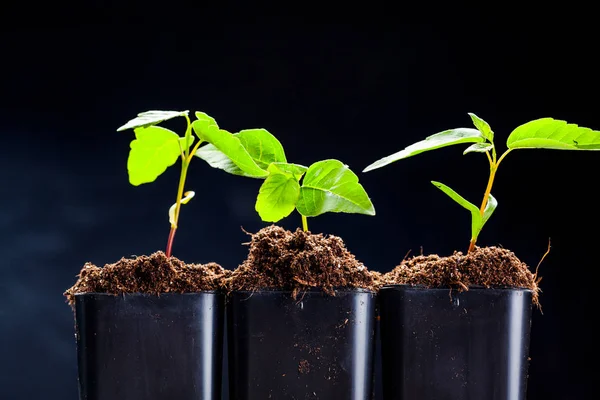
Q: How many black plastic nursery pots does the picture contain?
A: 3